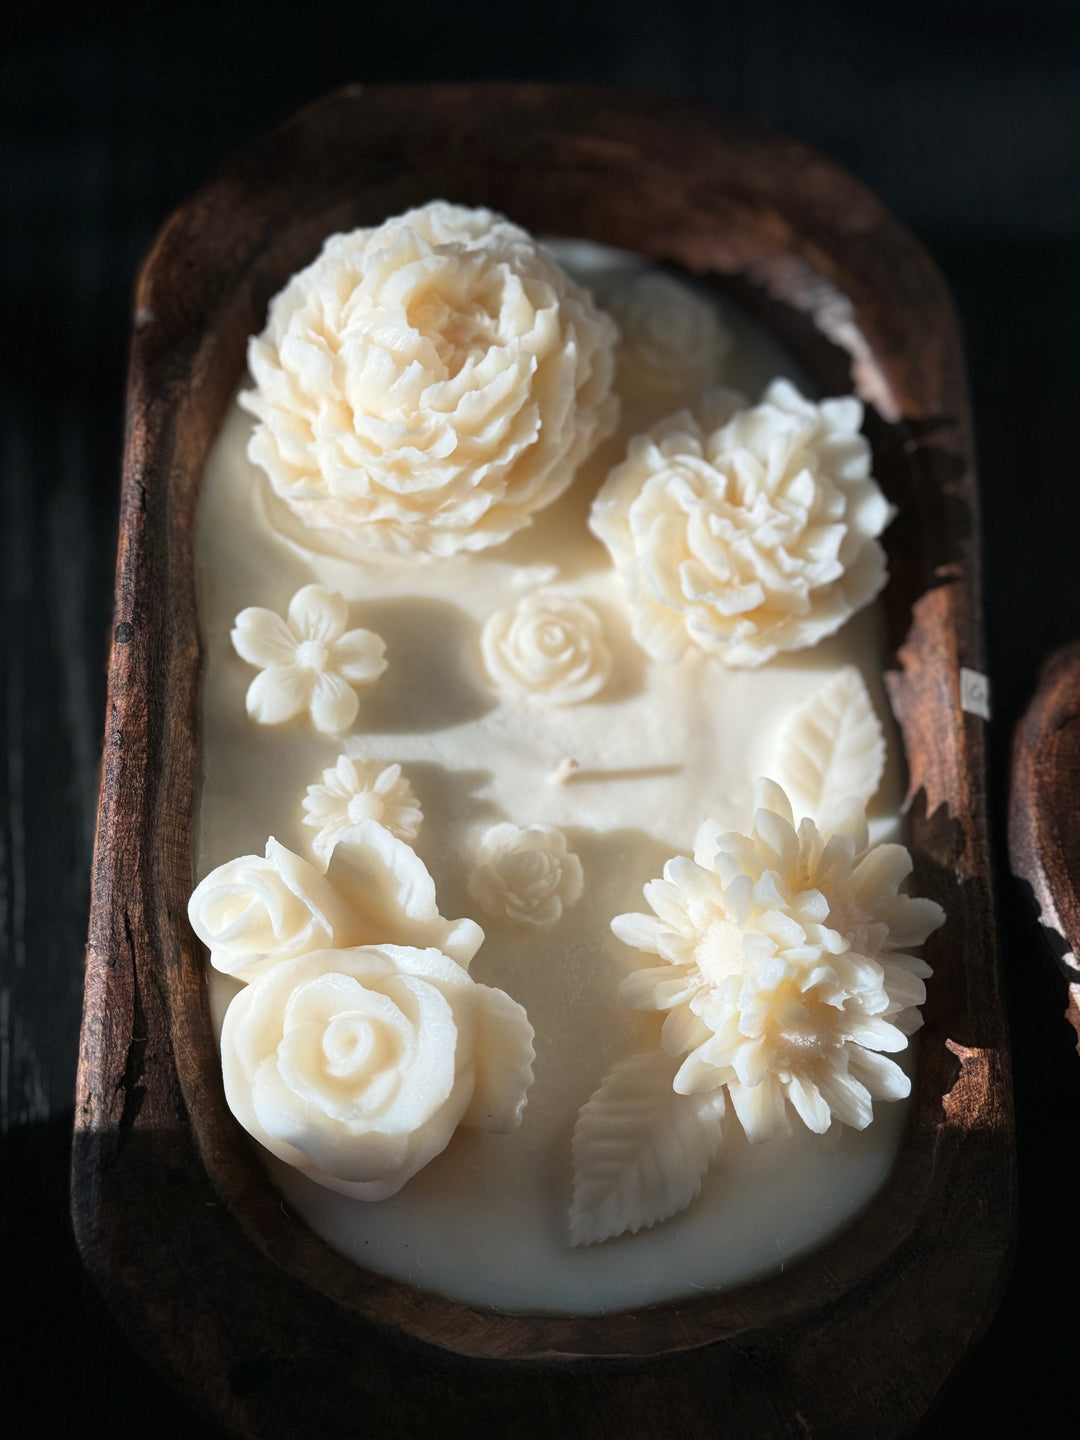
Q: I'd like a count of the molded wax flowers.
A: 10